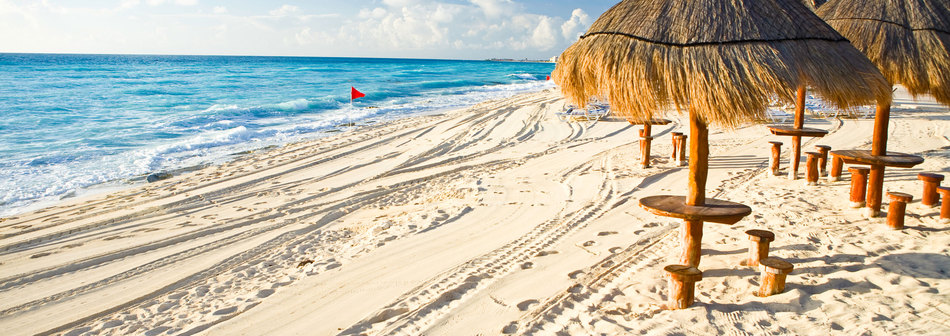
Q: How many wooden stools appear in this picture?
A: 15